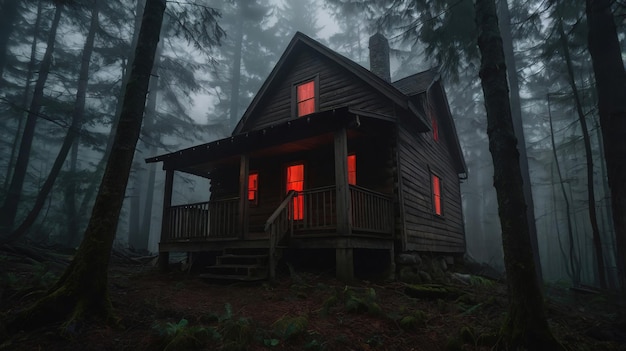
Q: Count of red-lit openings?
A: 6